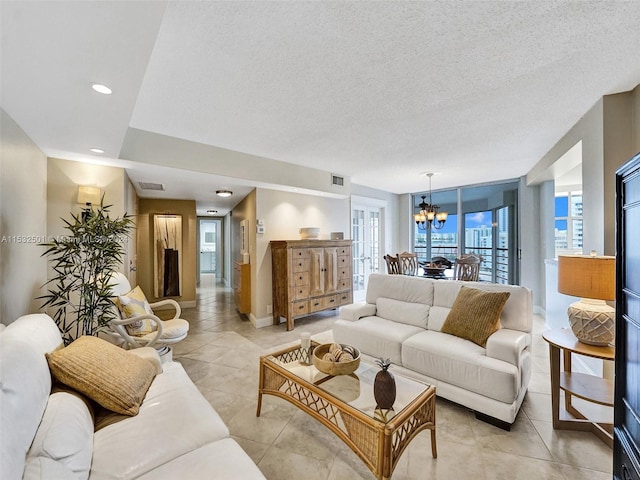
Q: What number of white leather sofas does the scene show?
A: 2